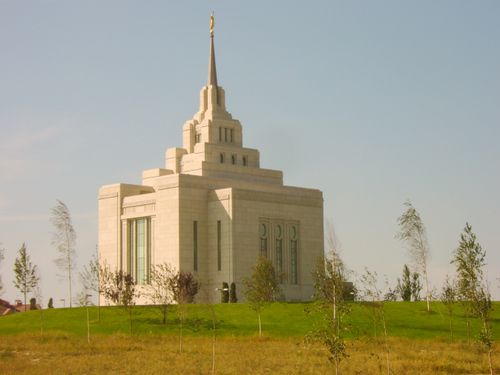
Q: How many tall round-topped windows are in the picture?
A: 3